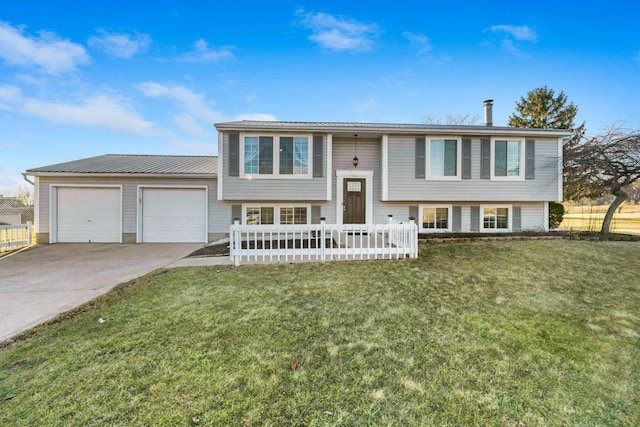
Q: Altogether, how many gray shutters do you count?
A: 12